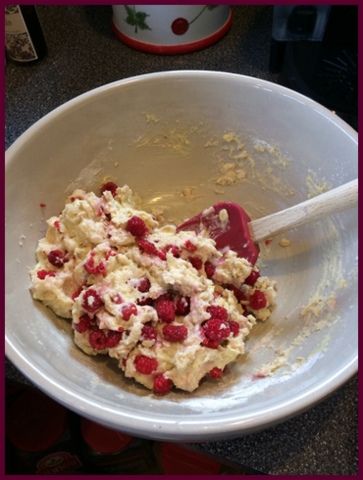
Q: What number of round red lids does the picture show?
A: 3